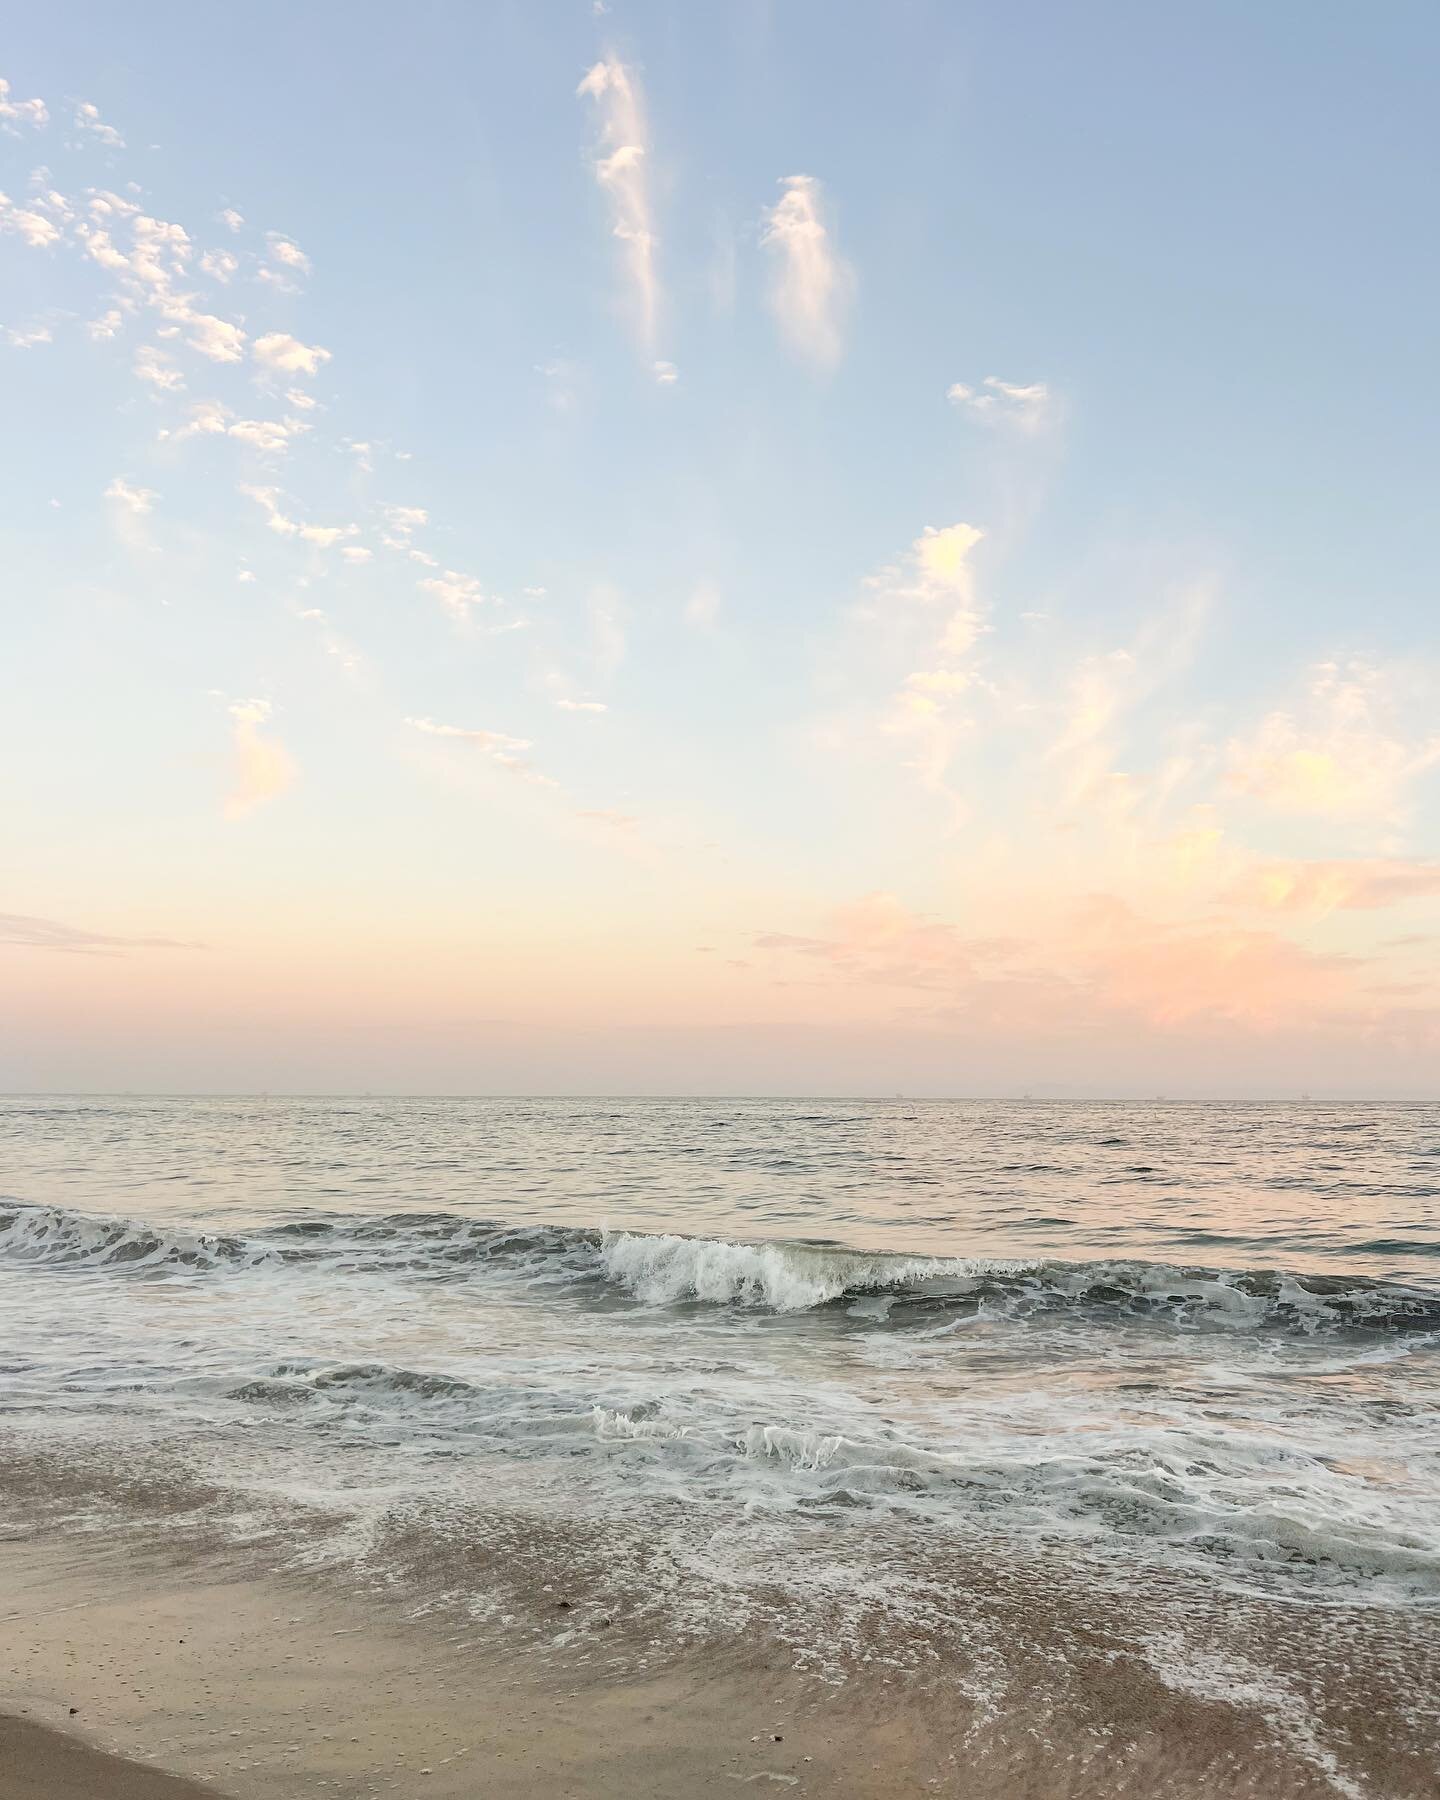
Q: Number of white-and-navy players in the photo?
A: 0